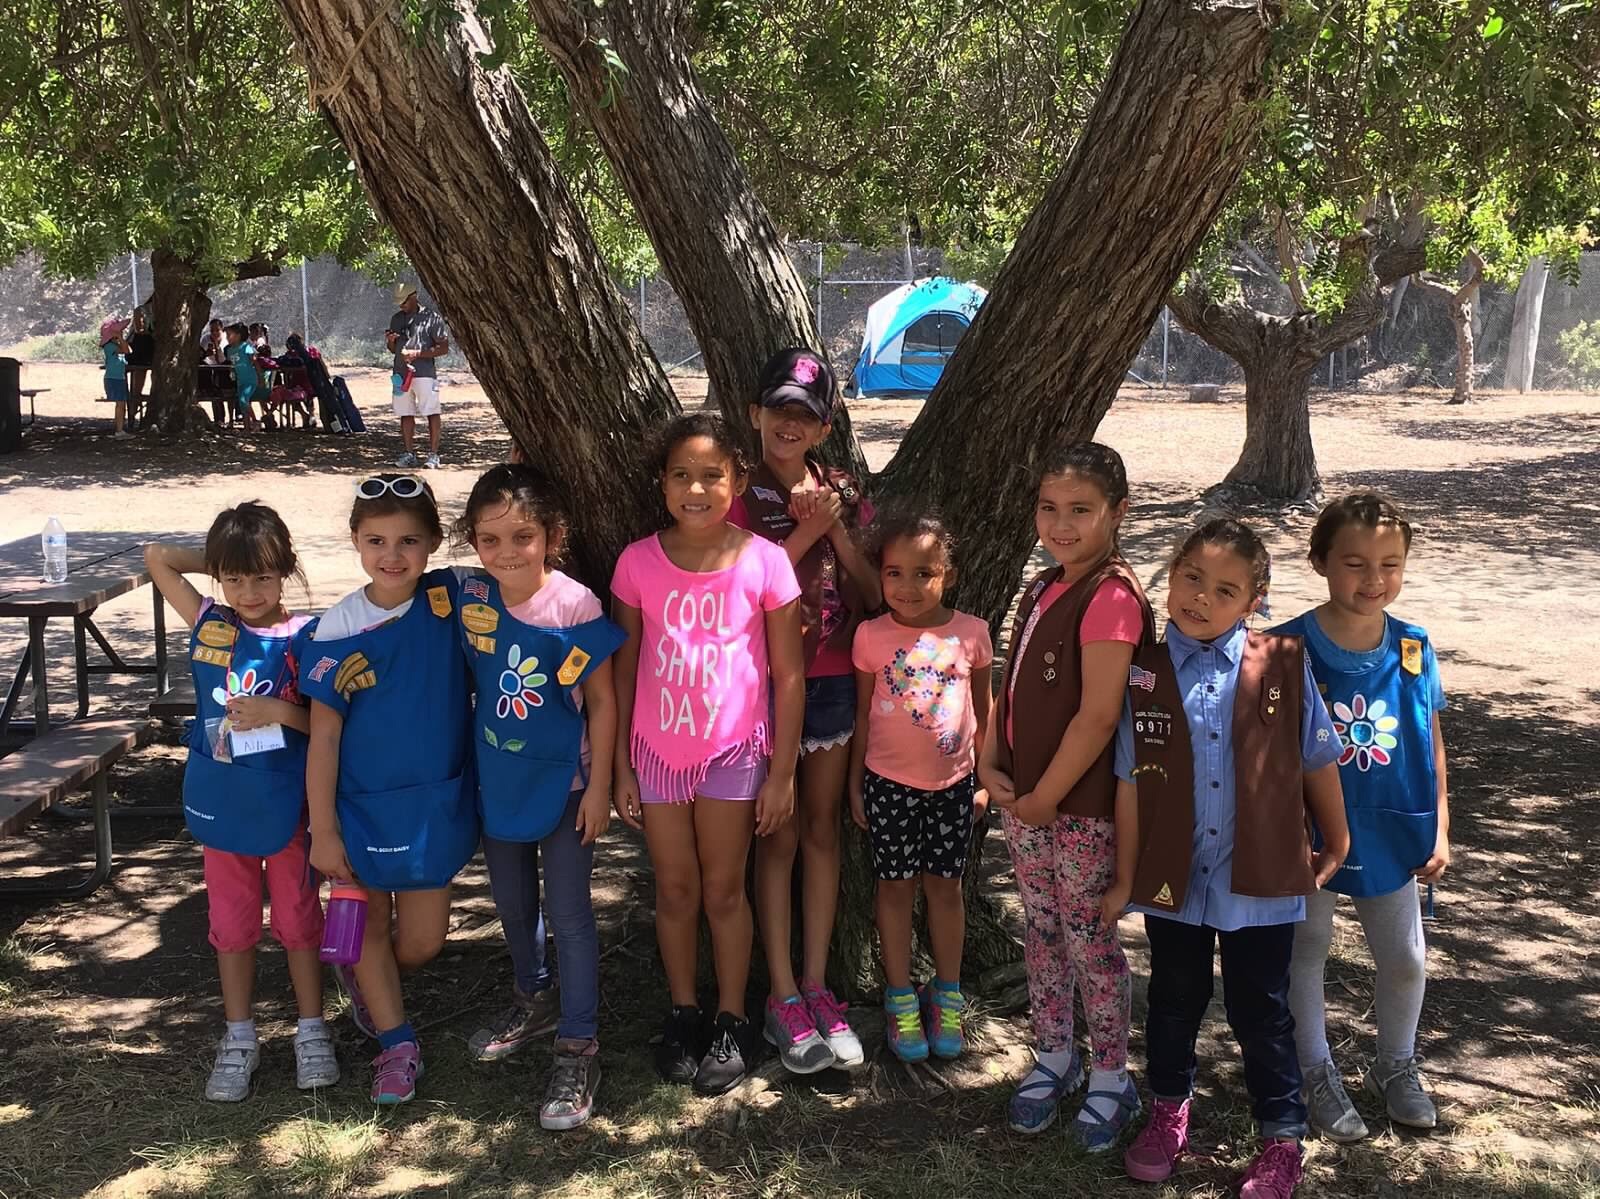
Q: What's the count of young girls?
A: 9